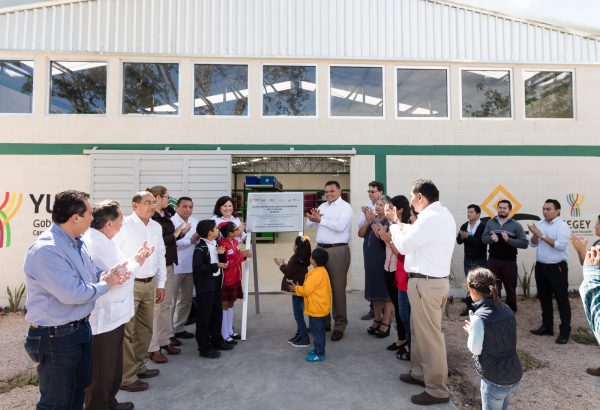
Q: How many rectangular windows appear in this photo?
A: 9